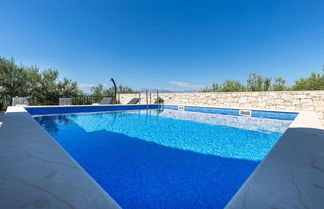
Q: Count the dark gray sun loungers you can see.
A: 4